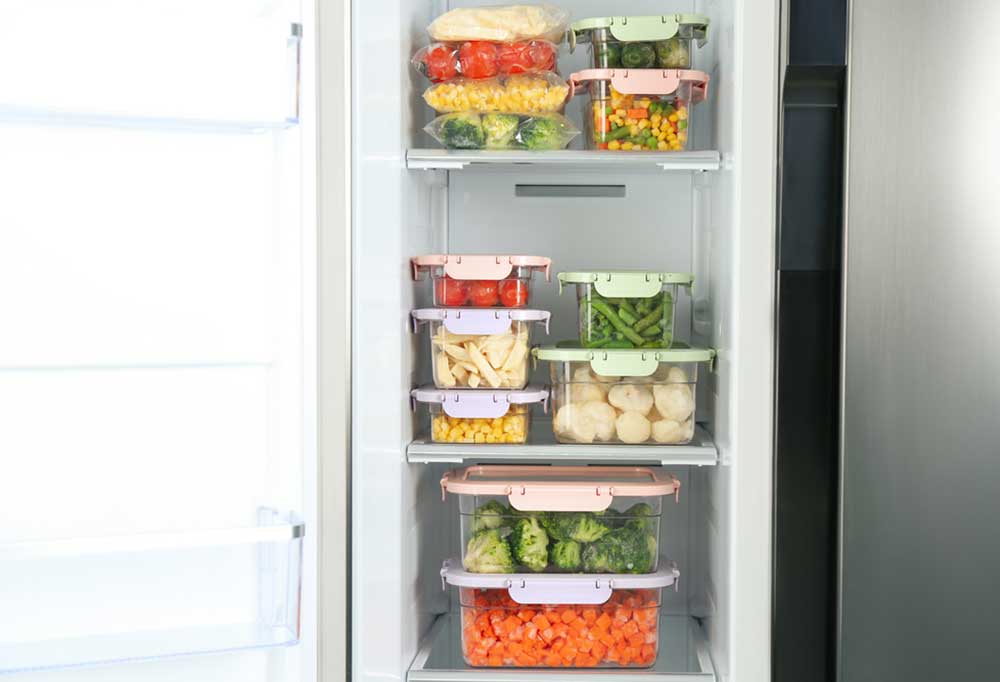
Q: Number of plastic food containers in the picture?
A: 9